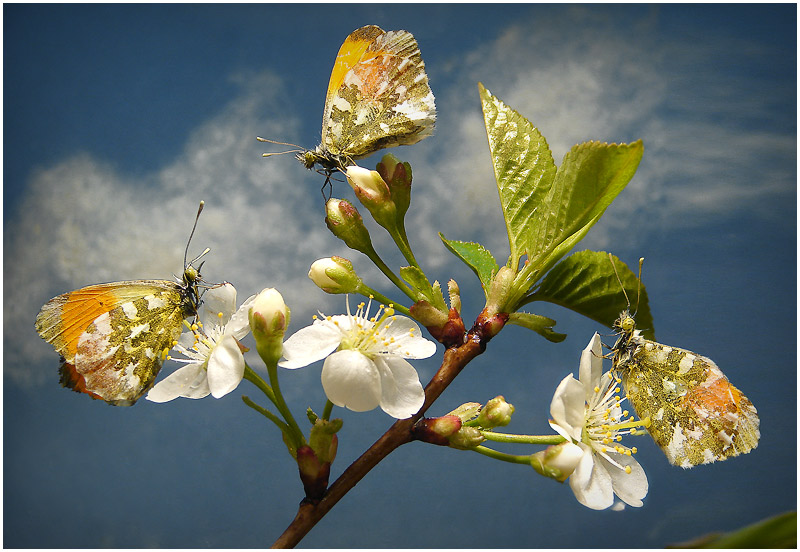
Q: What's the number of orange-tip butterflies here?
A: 3